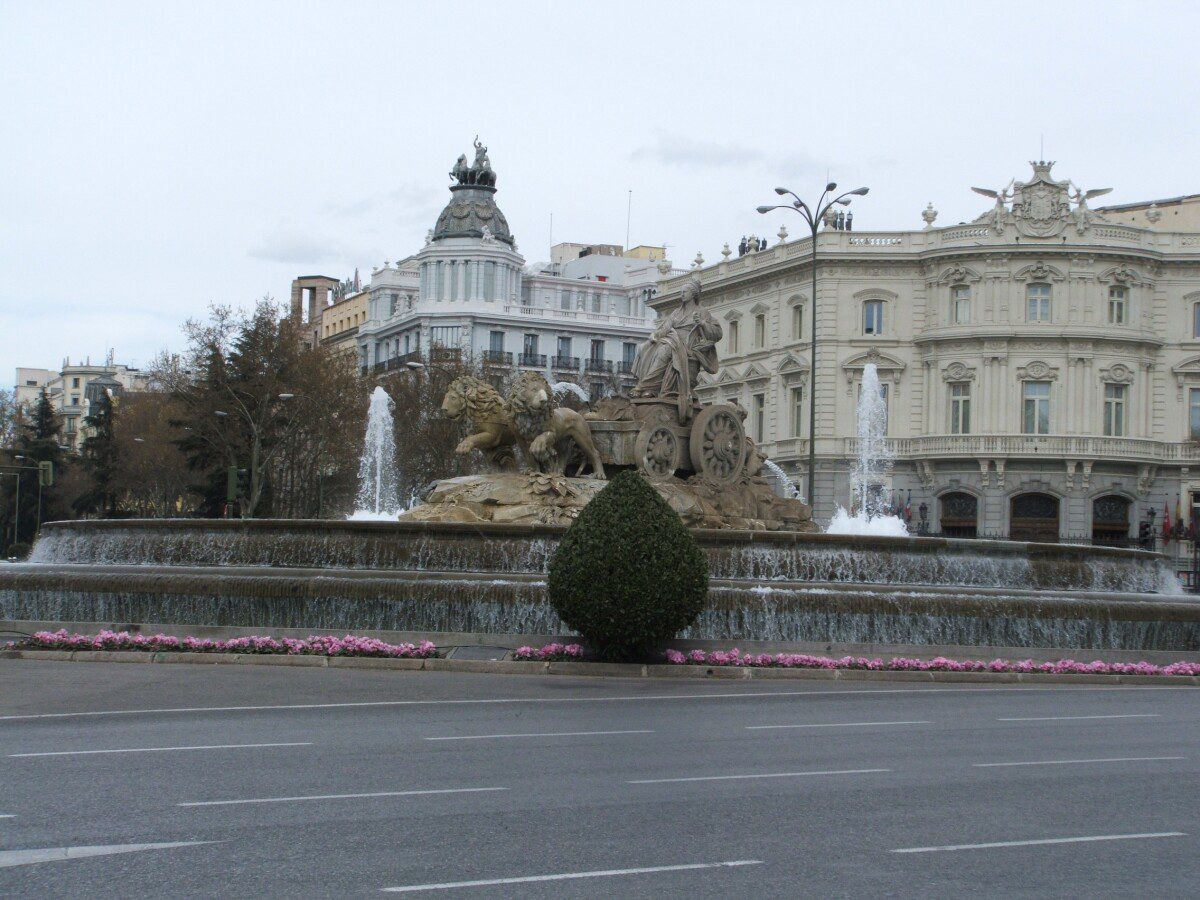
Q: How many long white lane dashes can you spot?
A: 9